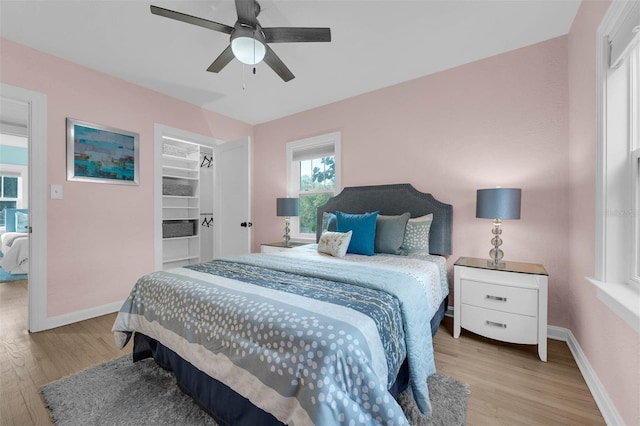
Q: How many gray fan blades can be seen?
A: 5